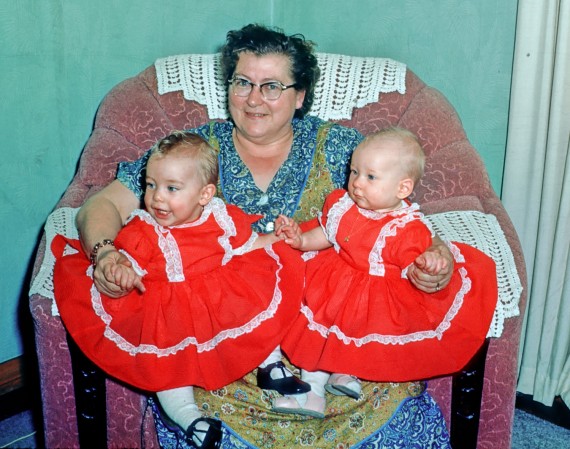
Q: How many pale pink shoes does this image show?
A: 2